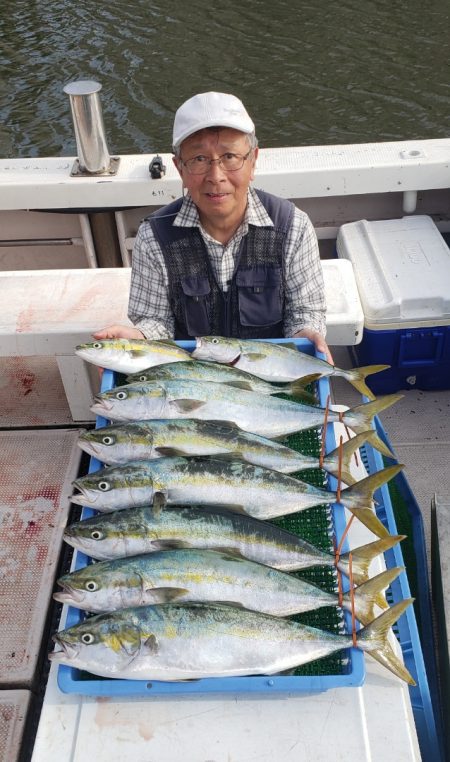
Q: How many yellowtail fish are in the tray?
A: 9